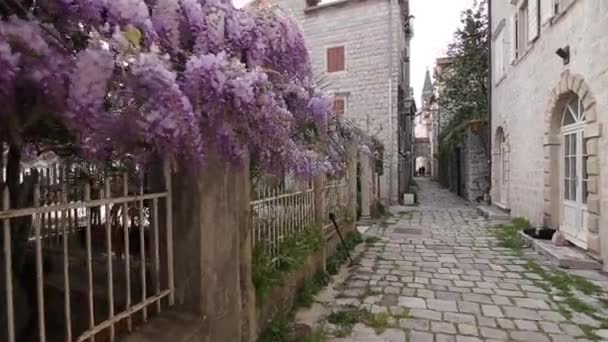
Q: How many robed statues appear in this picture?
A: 0